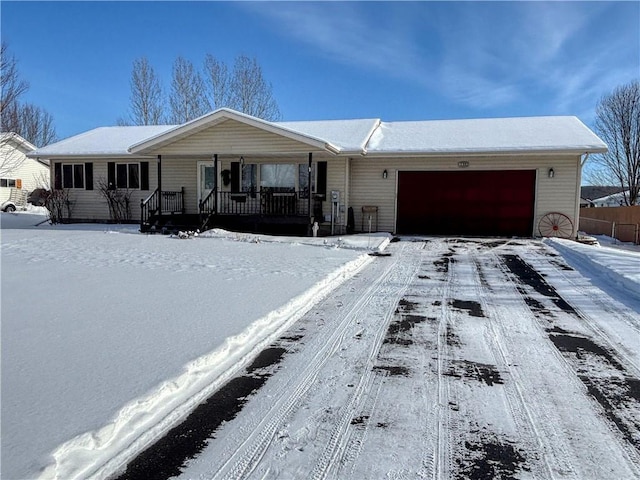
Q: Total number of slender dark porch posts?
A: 3